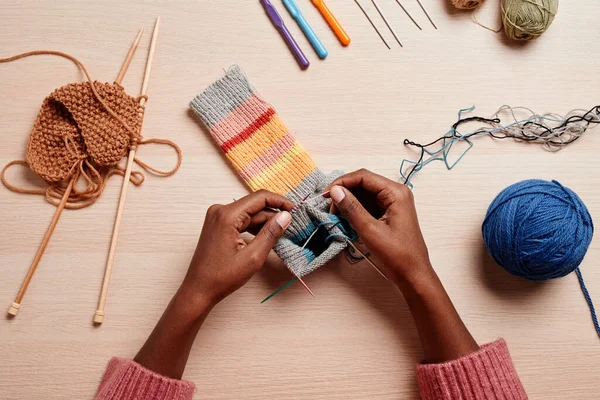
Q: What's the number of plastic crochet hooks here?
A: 3